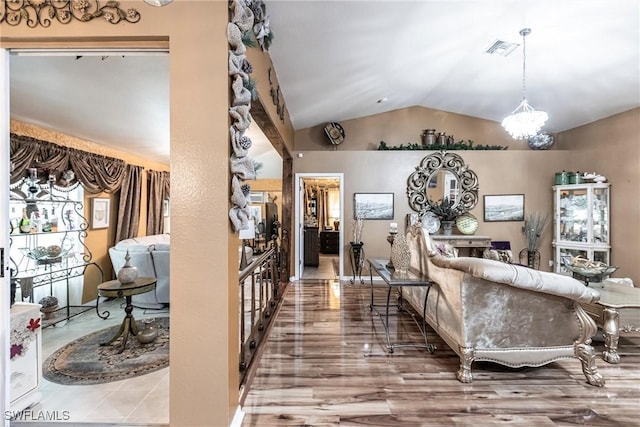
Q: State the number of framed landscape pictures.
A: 2